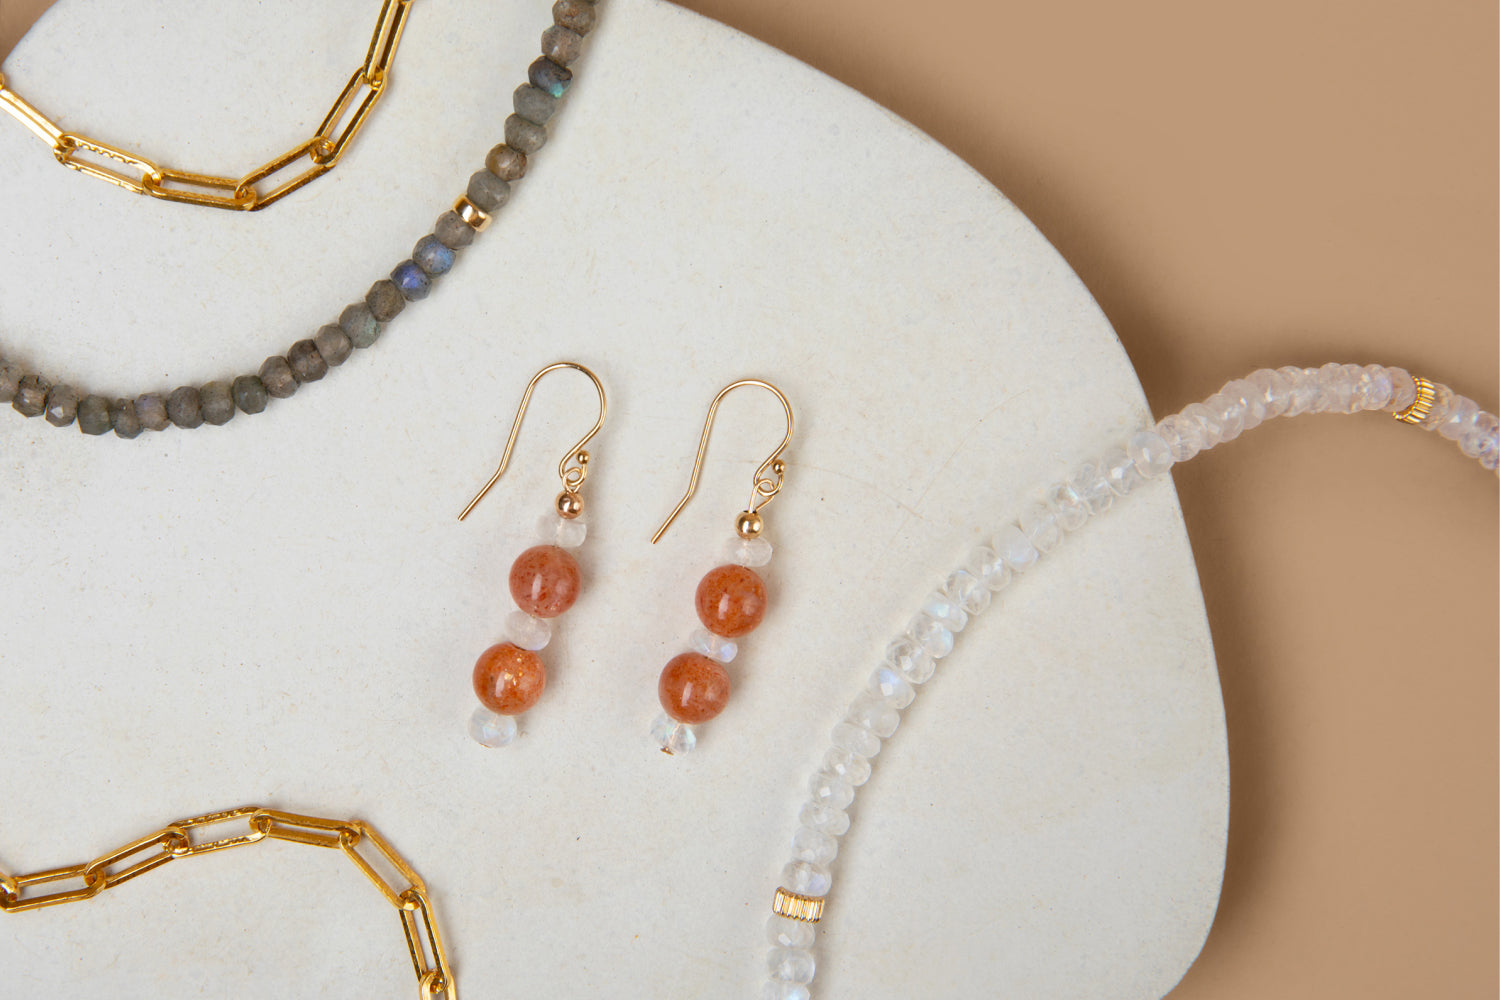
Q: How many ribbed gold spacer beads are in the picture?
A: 2